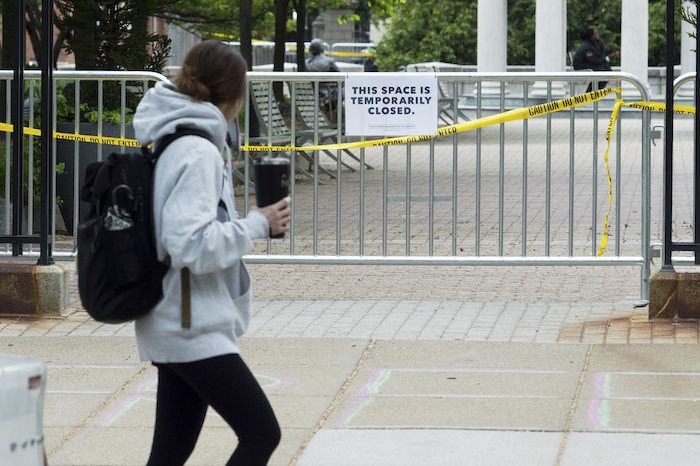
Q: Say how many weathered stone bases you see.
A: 2